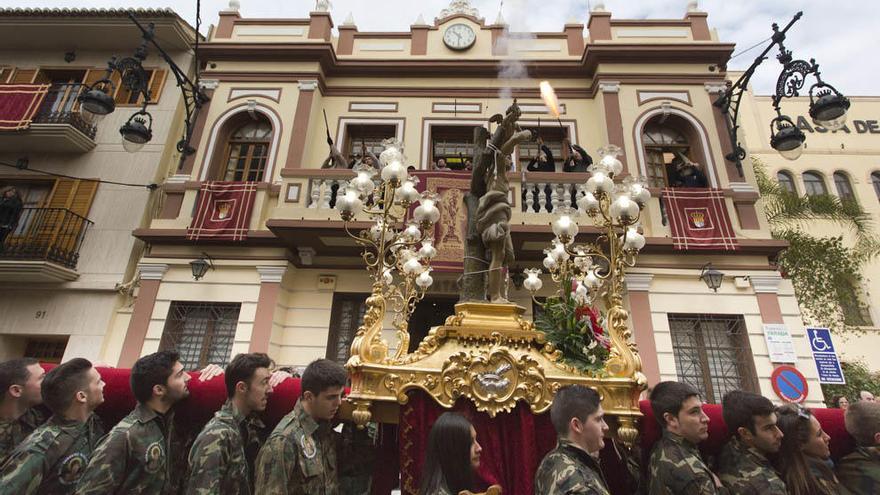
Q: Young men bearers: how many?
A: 9